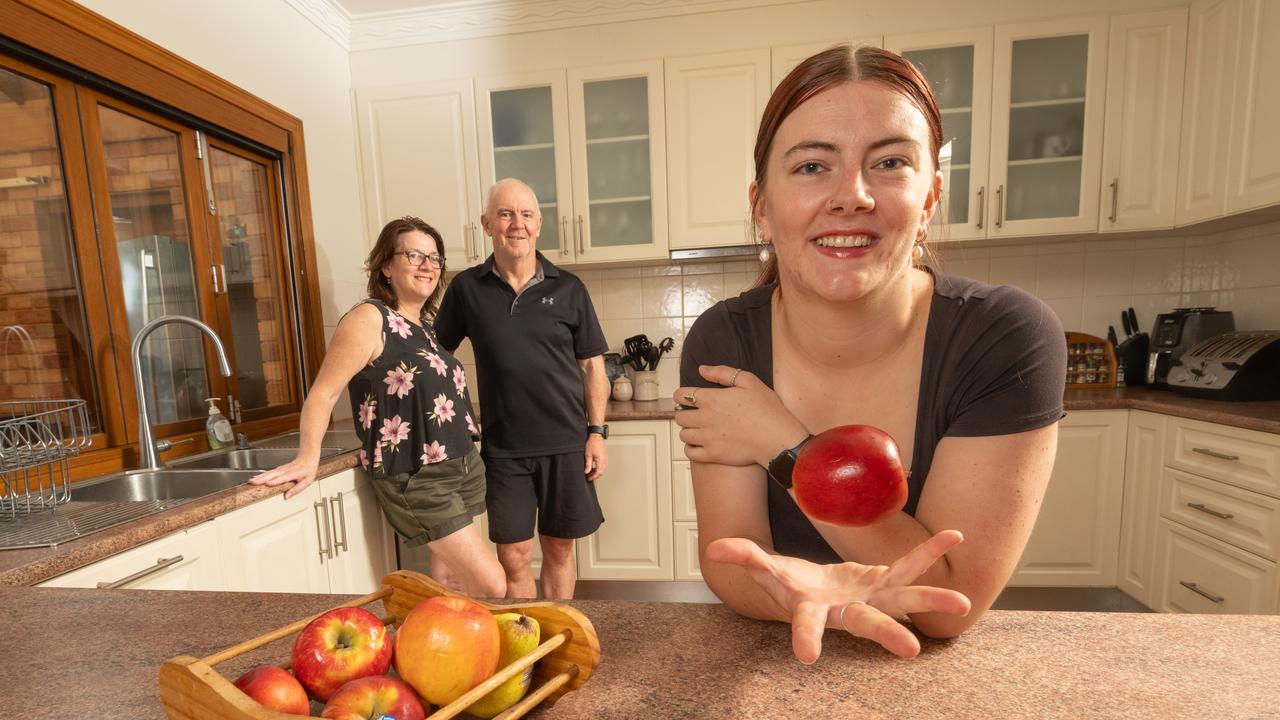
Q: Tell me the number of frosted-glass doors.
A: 4